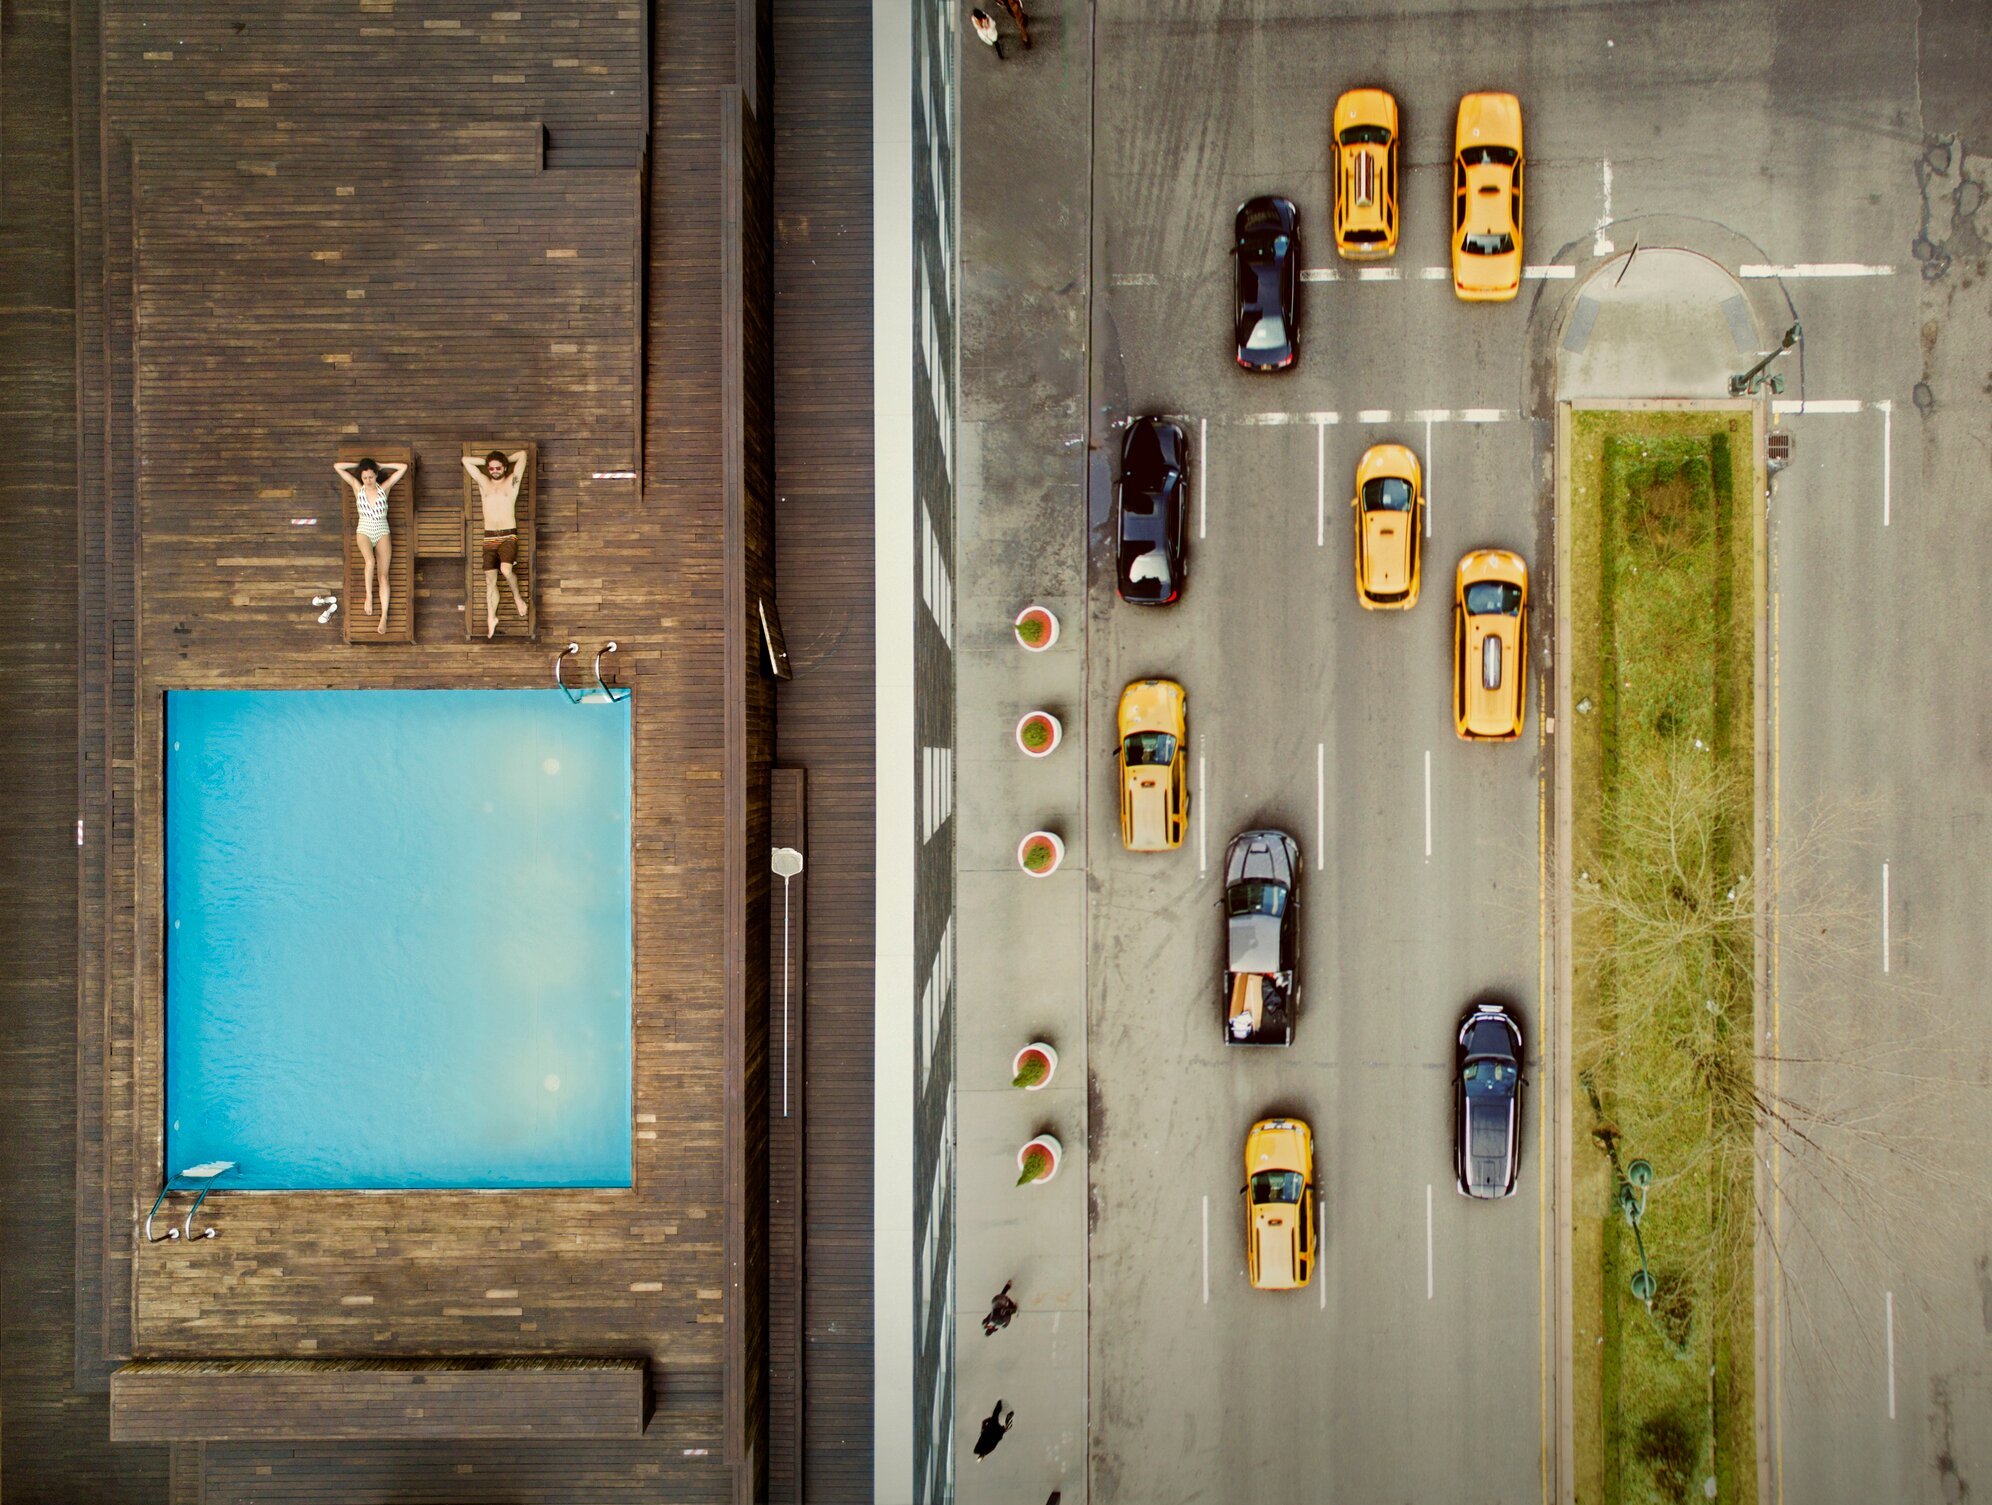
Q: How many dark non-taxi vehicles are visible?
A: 4